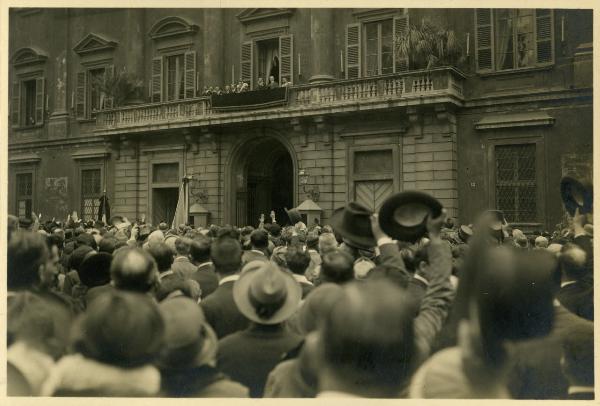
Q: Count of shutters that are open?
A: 12